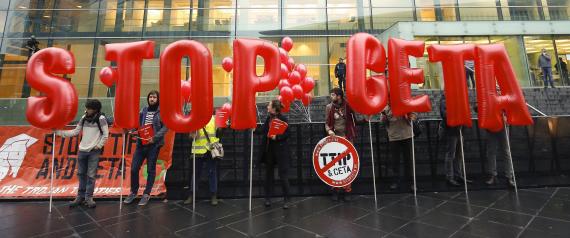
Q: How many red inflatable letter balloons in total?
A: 8